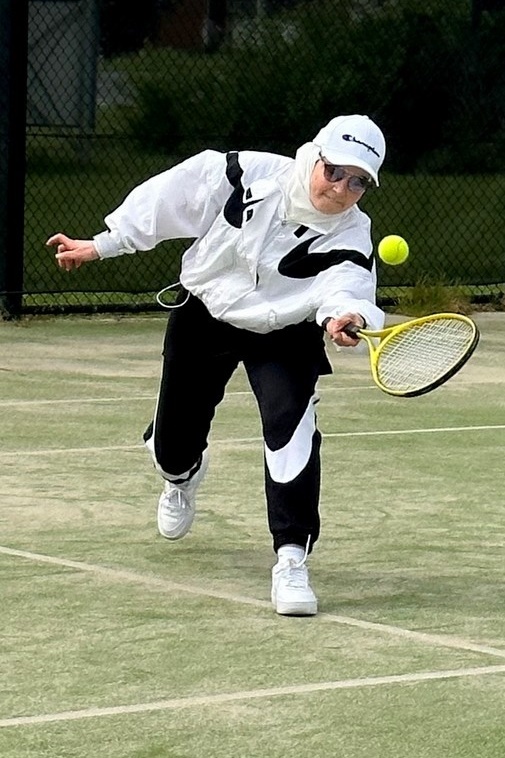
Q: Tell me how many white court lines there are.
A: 4